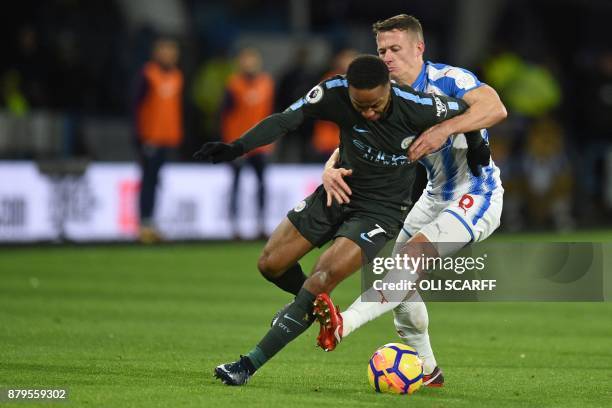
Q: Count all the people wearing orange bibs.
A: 3